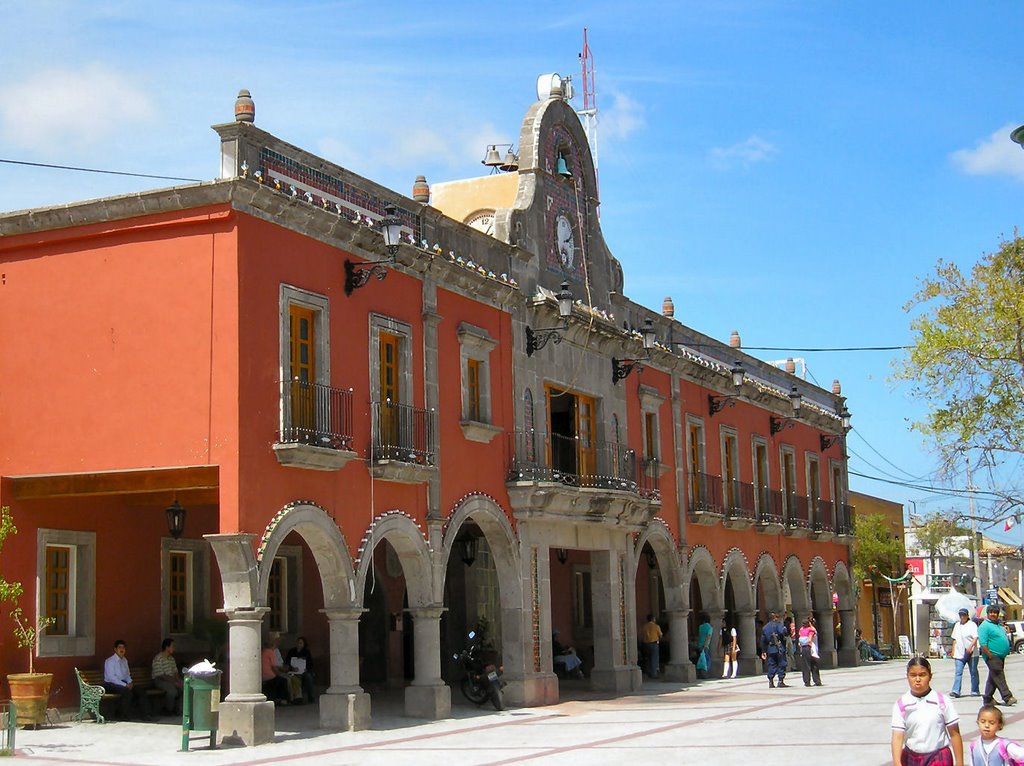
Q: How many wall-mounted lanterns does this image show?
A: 6